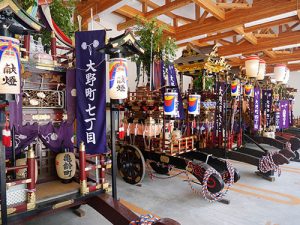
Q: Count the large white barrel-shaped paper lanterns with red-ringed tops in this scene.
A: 4